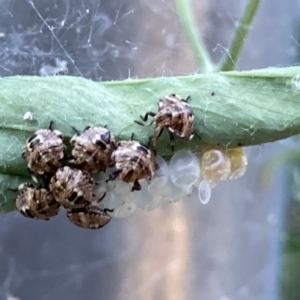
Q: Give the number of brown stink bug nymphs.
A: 7